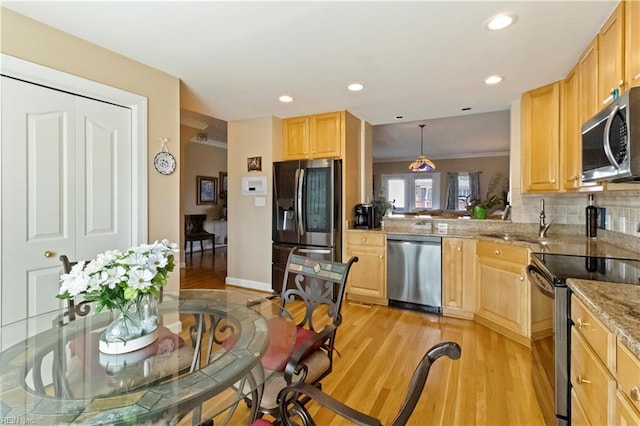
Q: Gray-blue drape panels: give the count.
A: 2